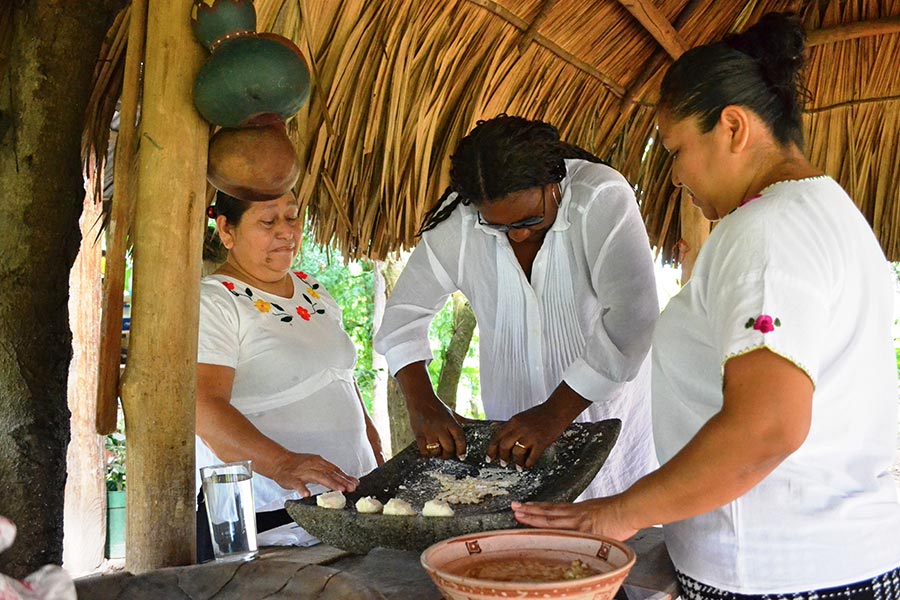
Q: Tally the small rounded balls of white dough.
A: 4